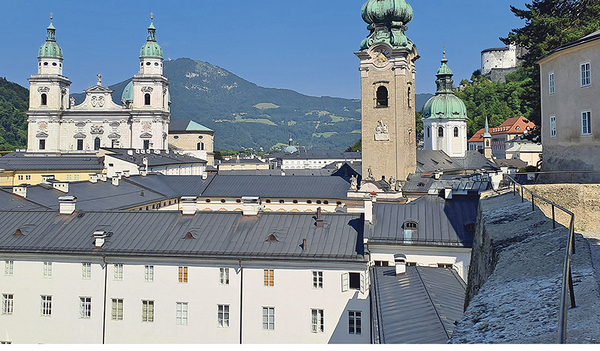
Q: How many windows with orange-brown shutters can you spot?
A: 2